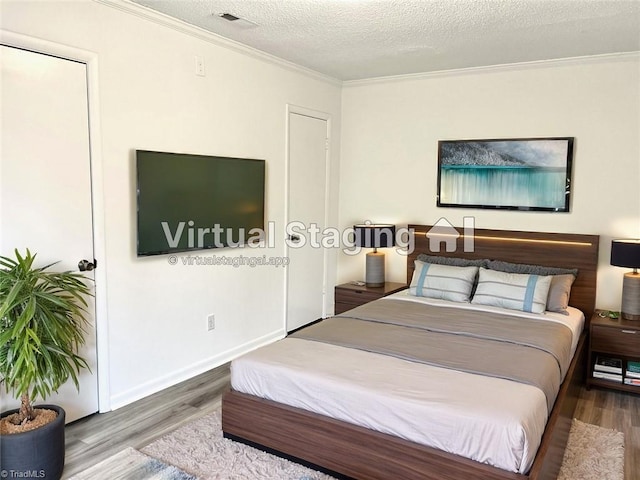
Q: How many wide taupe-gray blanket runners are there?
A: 1